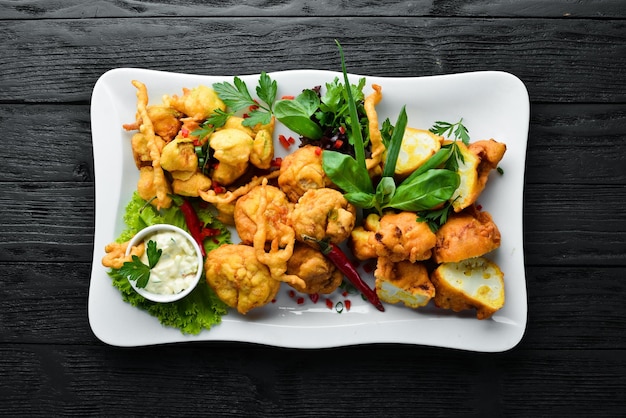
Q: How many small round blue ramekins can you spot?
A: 0